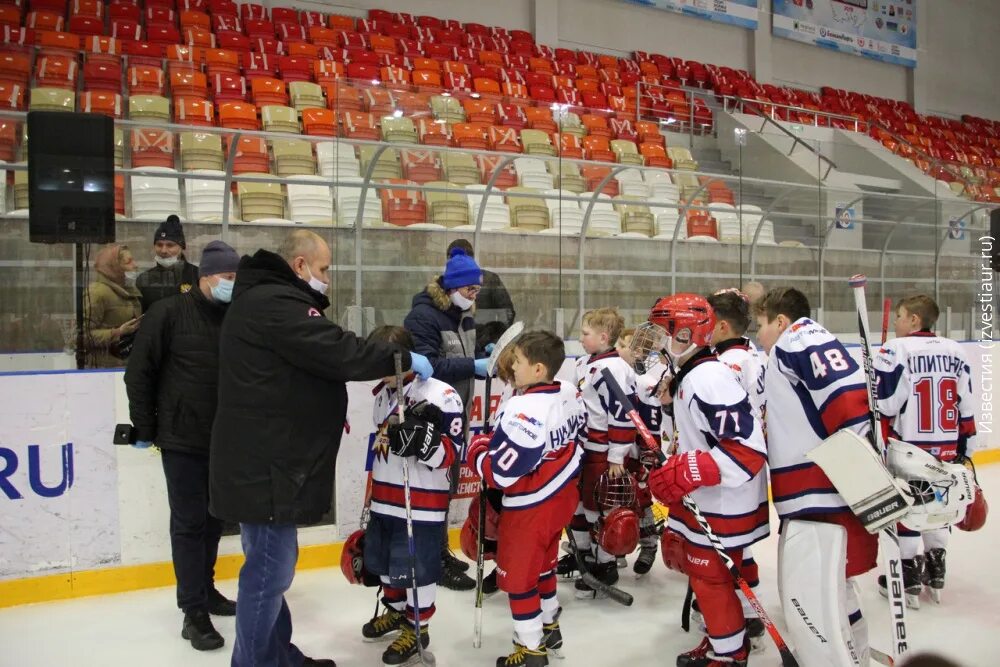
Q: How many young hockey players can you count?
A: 9